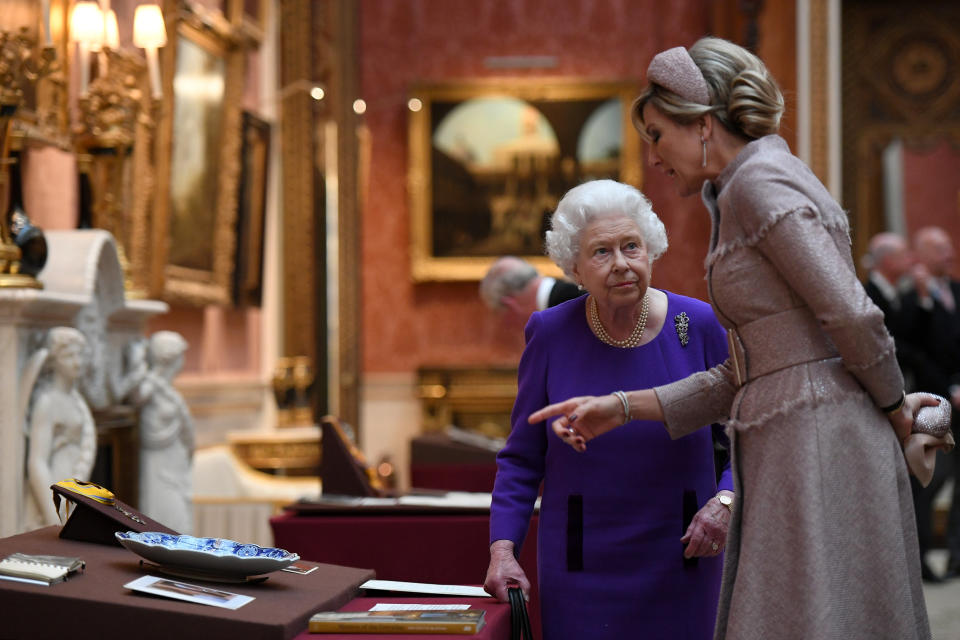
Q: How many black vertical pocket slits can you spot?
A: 2